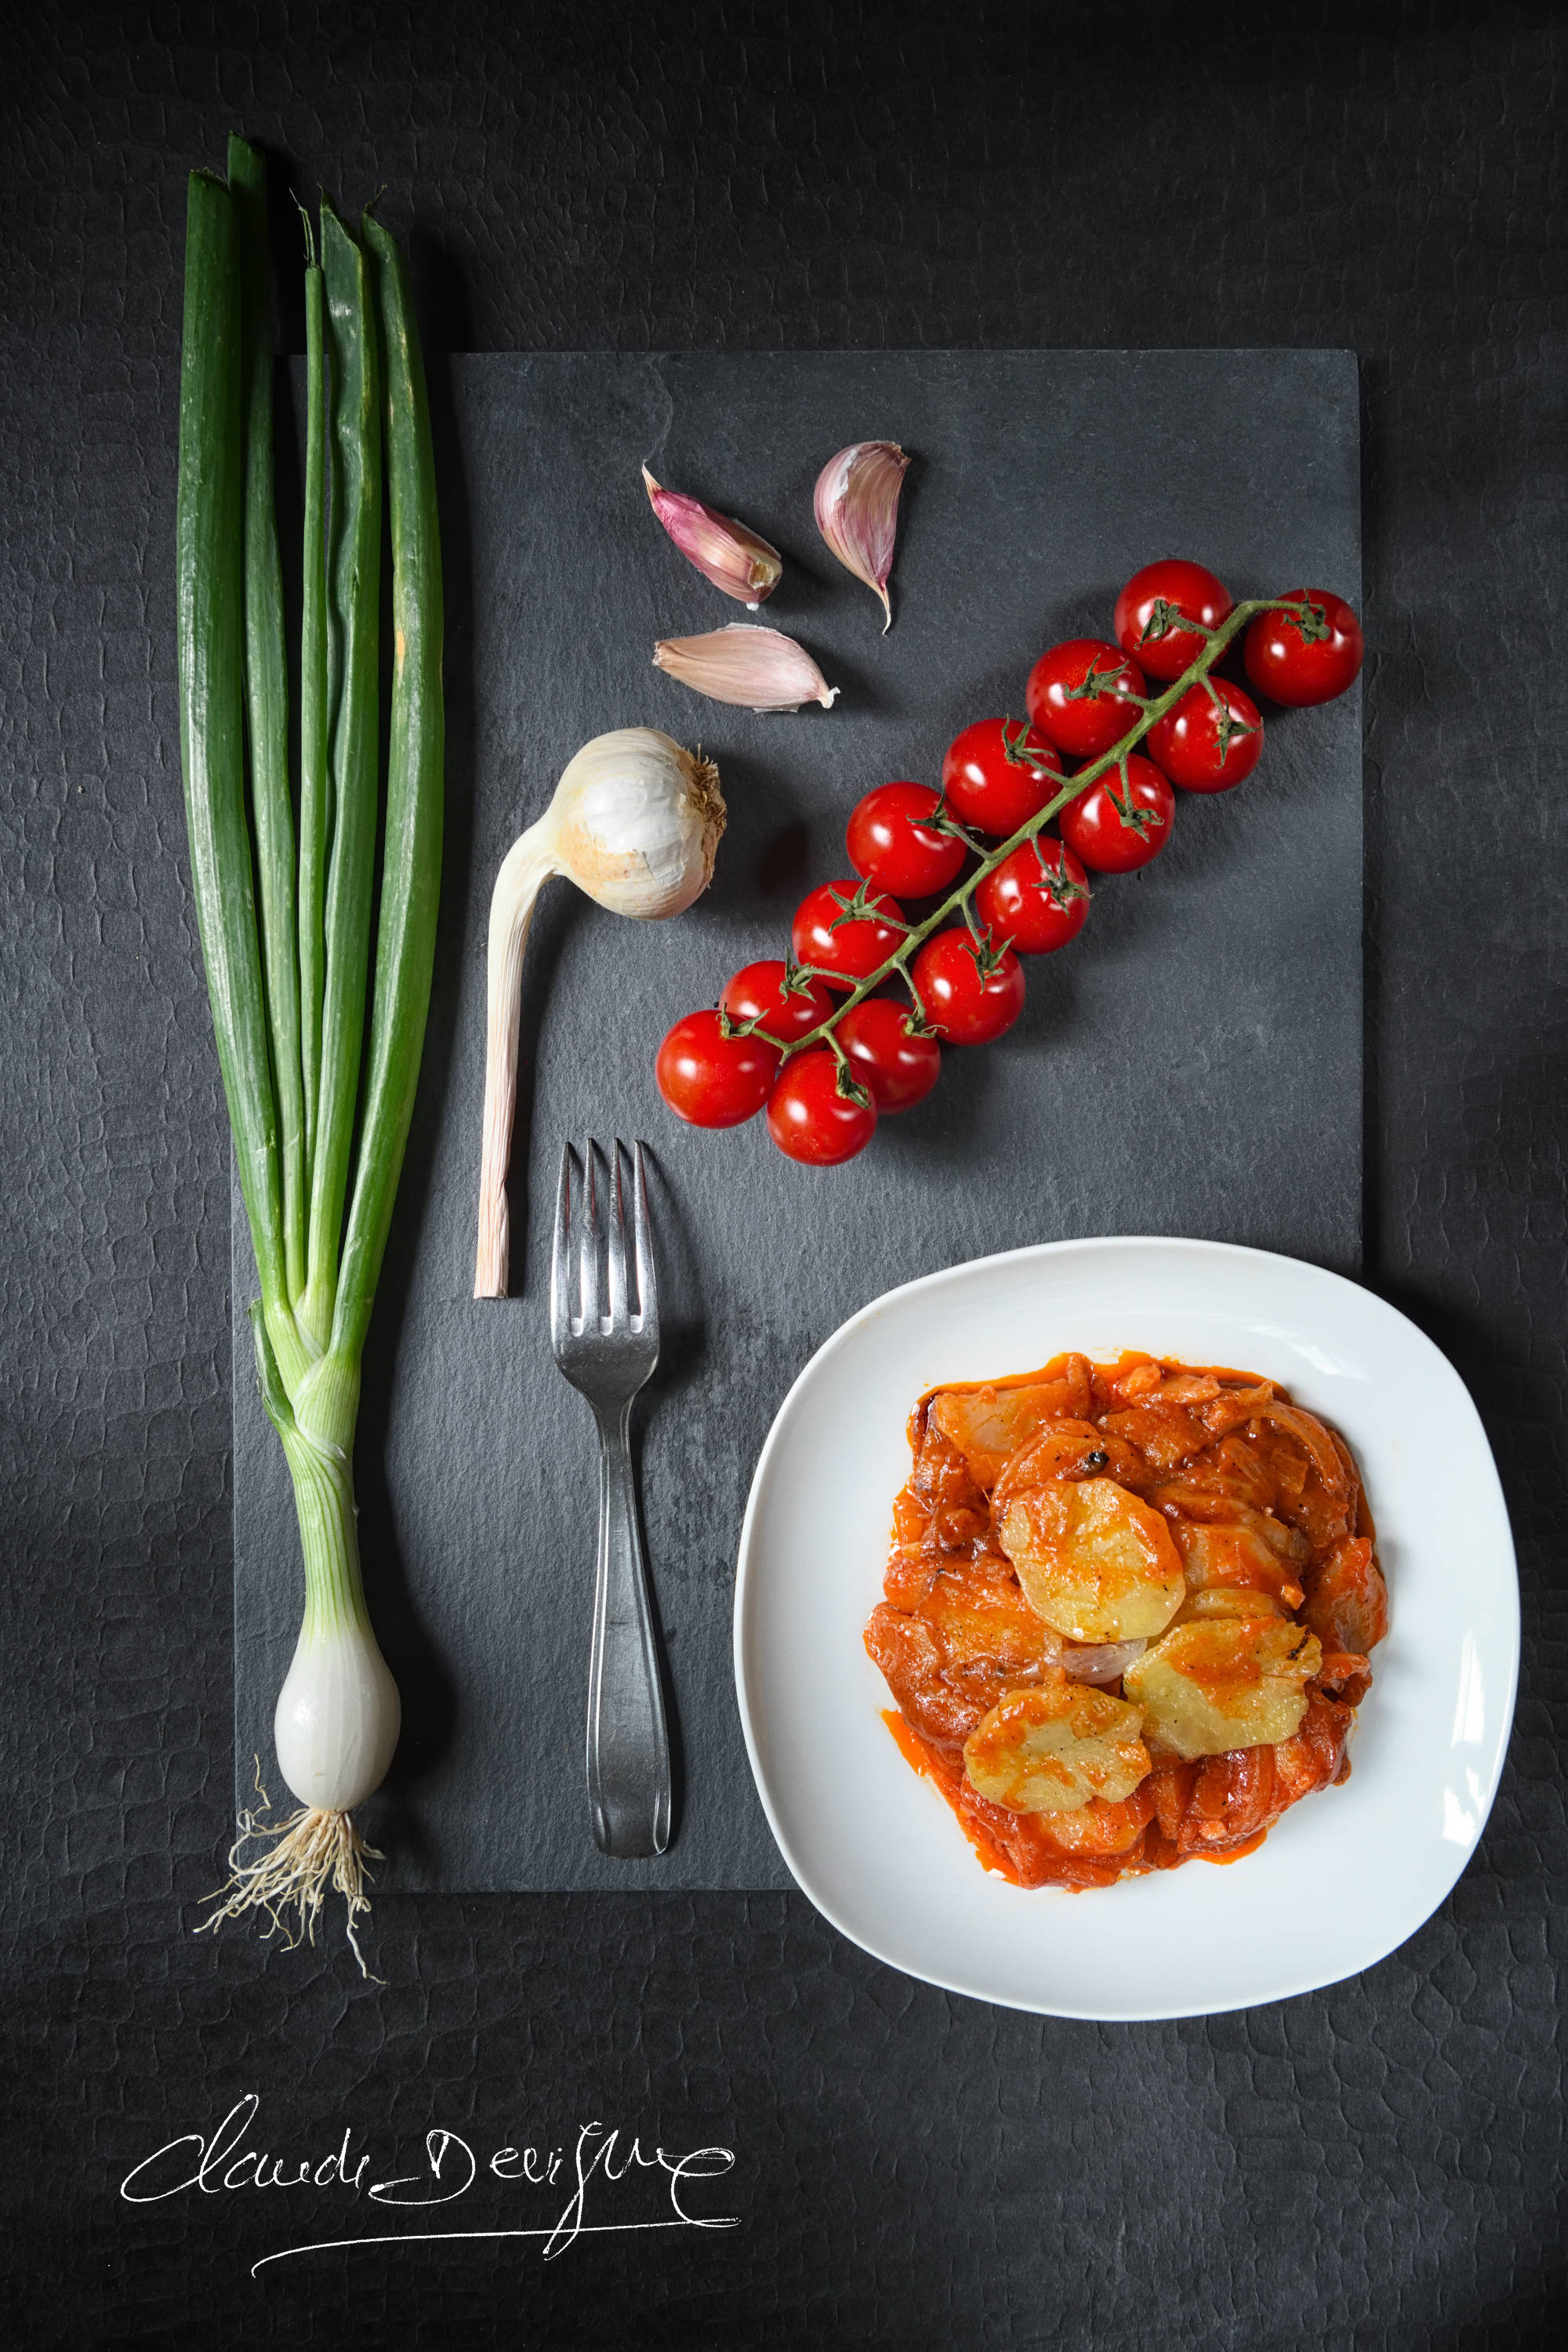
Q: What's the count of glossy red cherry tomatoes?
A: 14